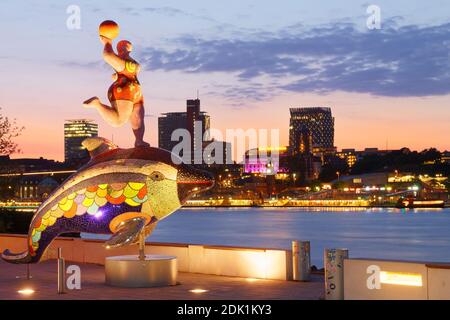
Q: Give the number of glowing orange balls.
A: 1